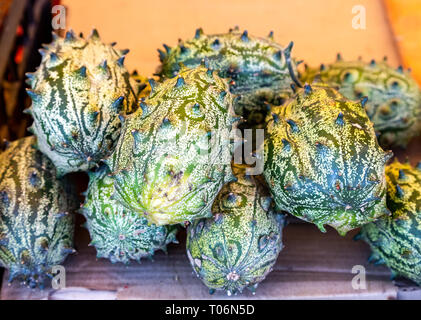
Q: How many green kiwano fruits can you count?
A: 9